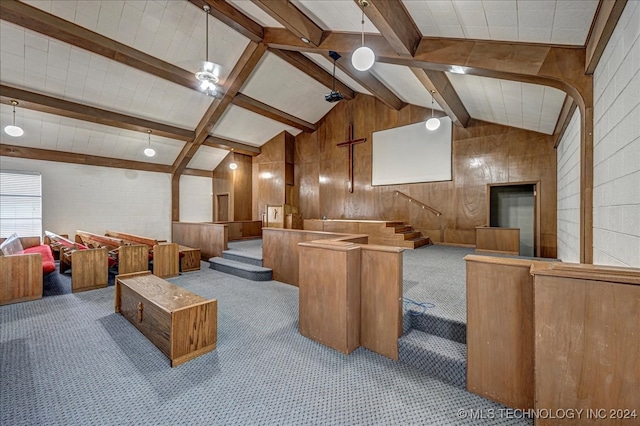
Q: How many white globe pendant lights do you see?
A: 5